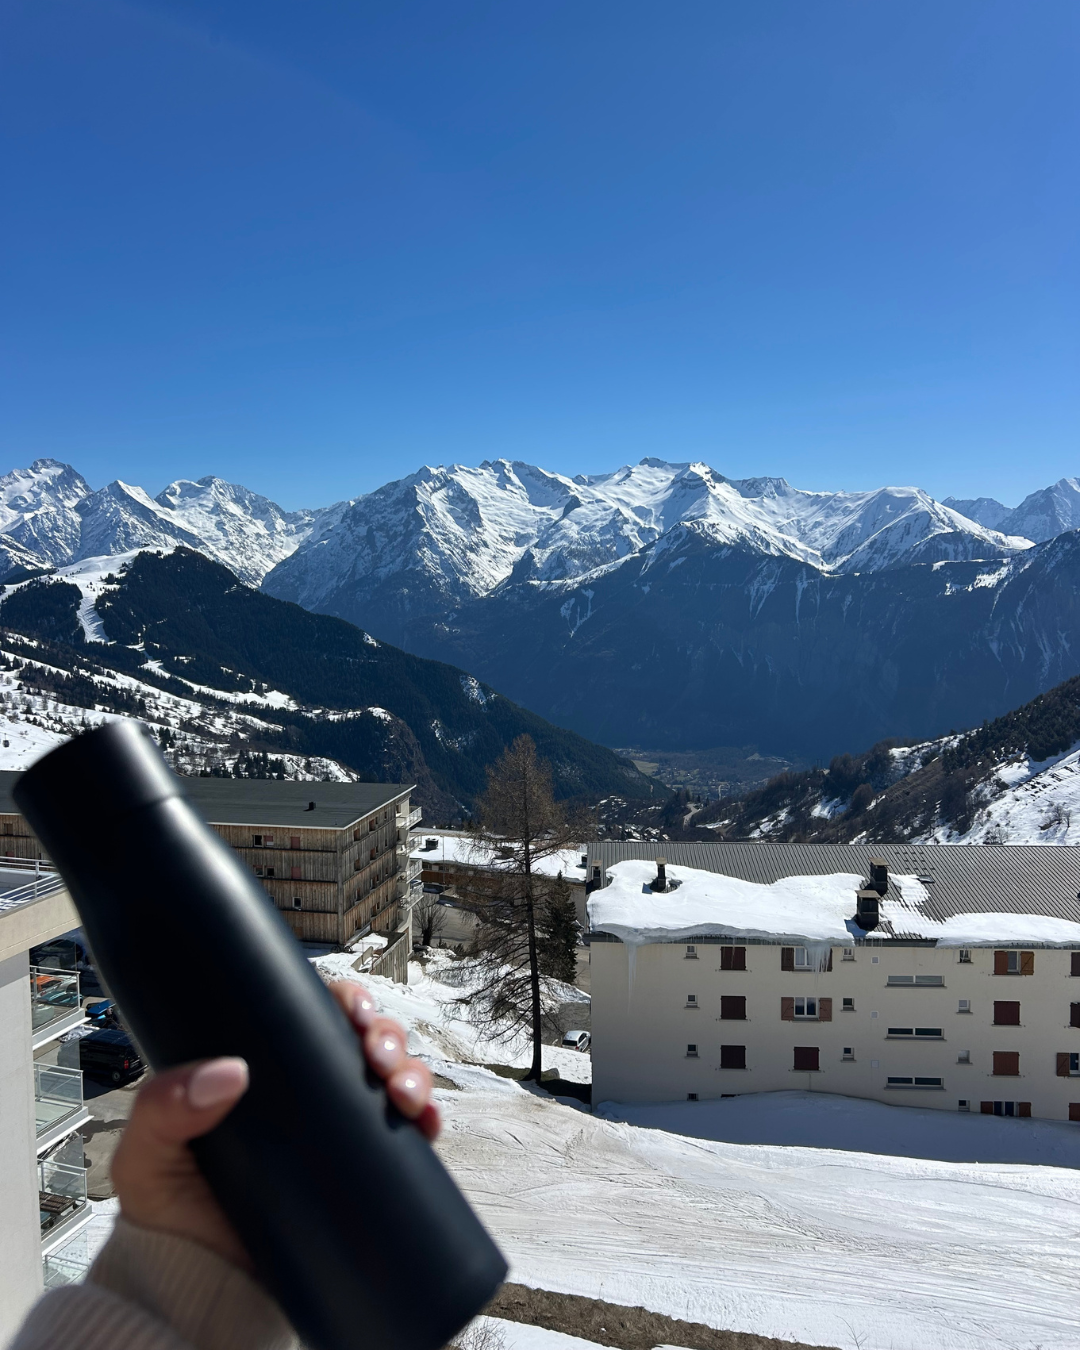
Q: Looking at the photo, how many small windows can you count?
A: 11